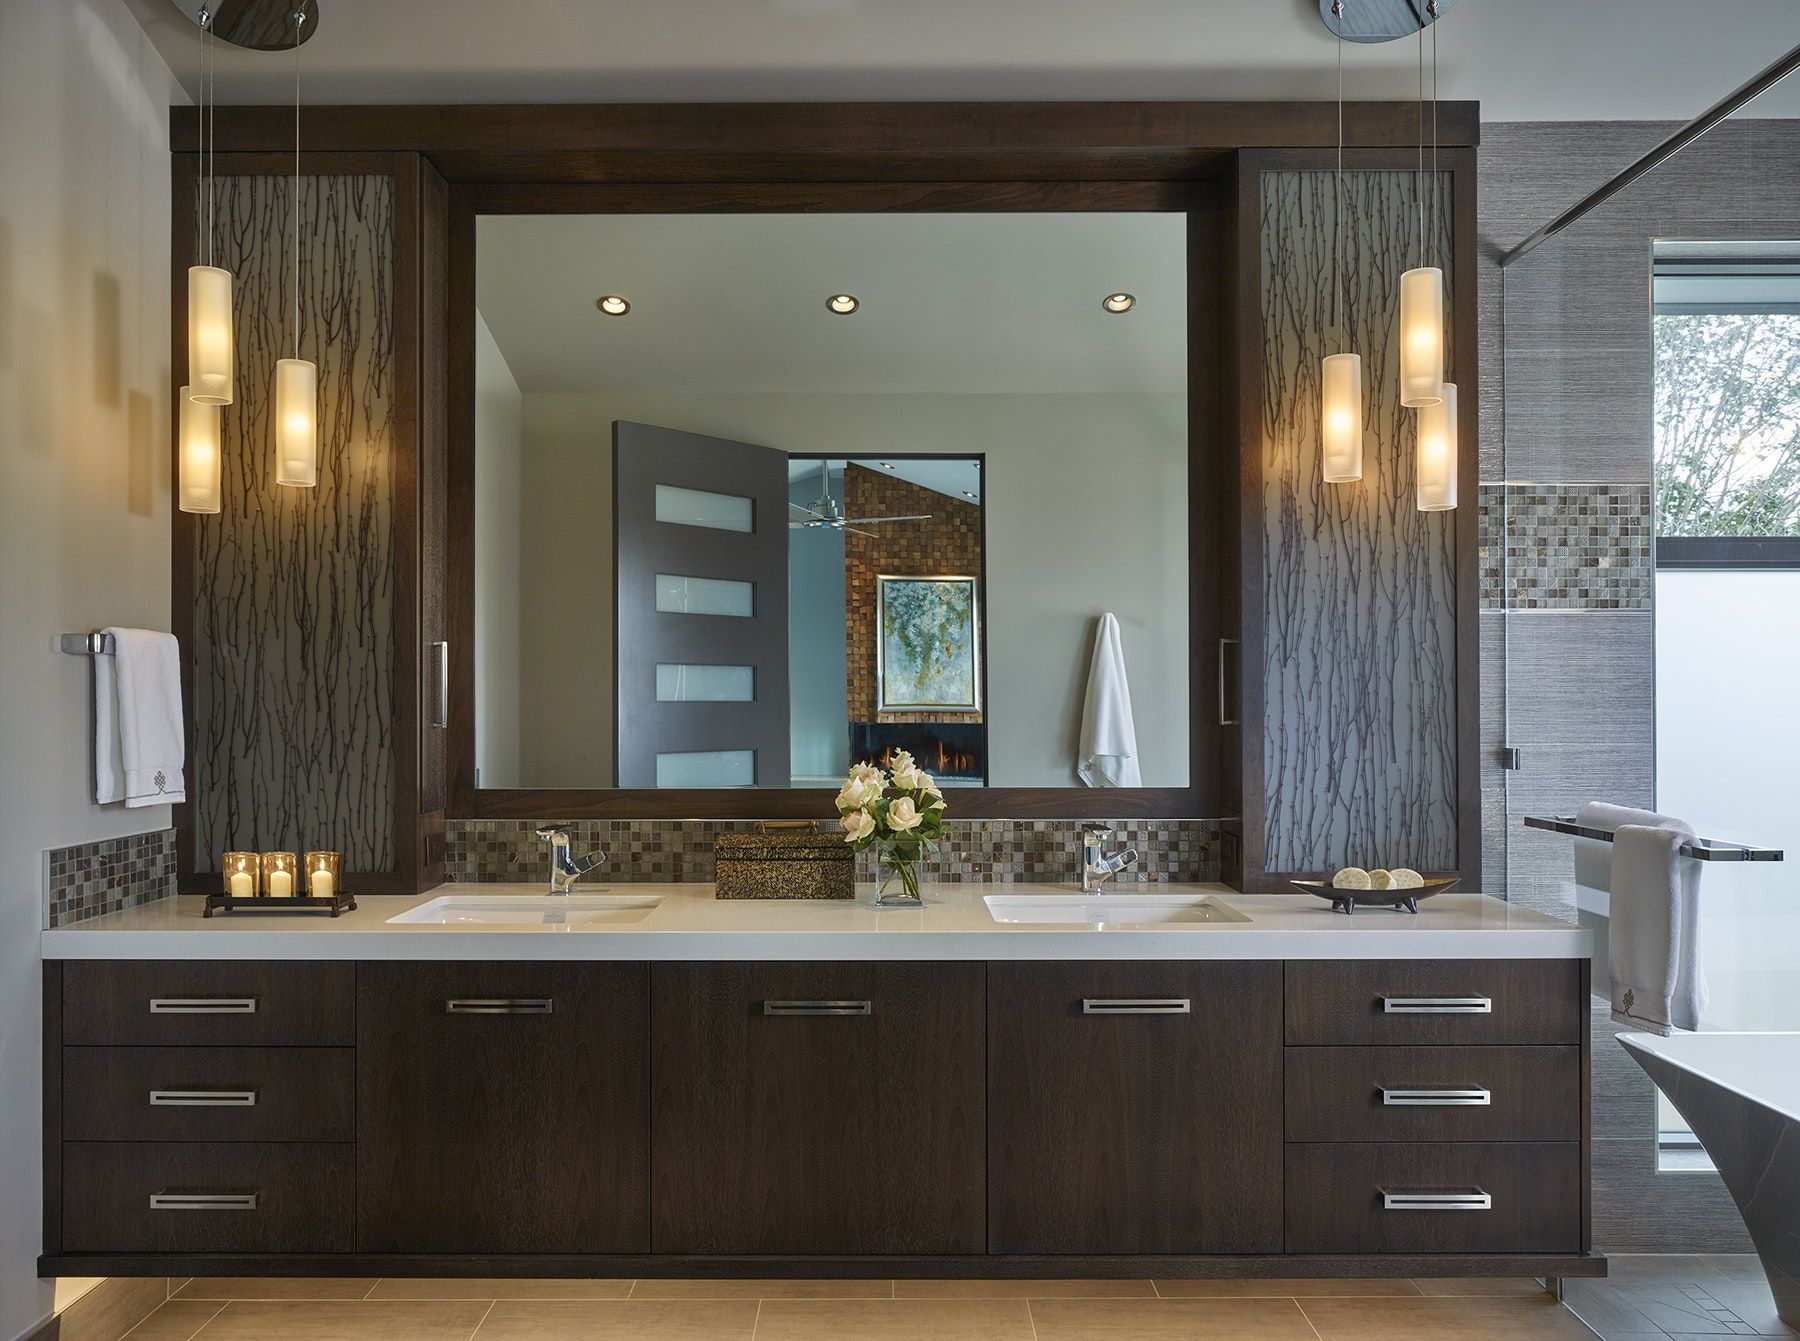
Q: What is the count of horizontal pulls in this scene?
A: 9